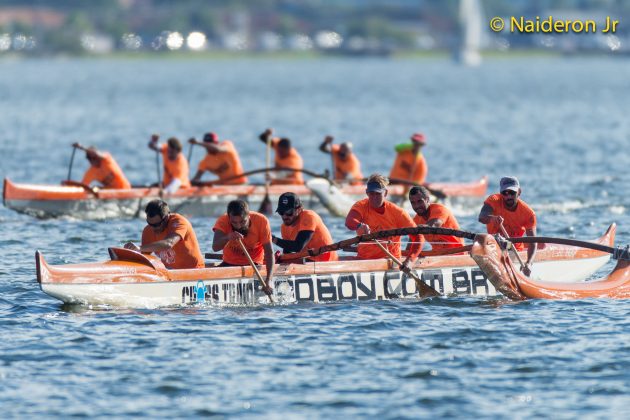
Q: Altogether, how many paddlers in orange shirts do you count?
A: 12